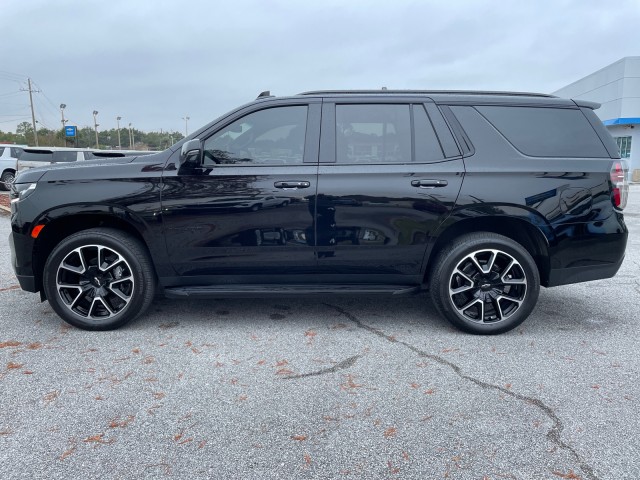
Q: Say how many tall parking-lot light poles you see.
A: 5